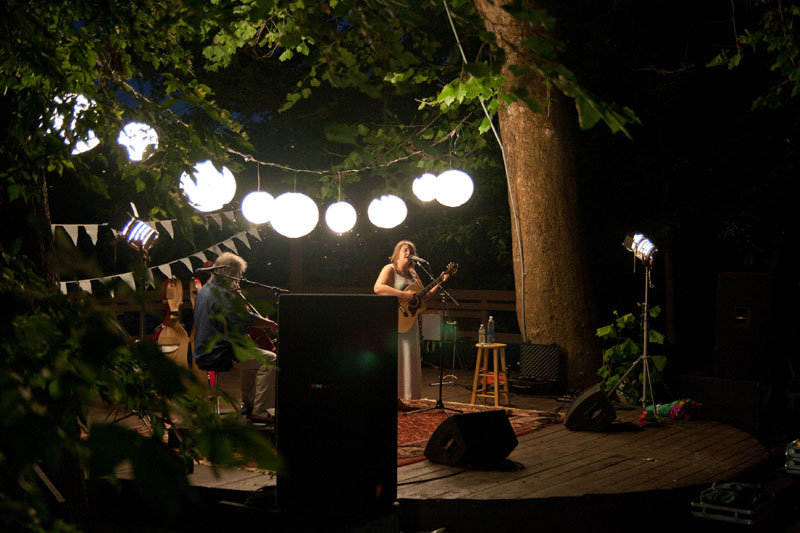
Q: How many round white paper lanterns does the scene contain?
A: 9